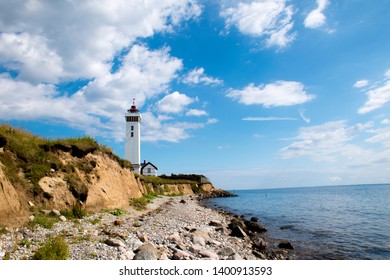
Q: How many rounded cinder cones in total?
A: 0